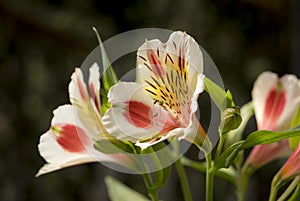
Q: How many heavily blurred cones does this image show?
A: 0